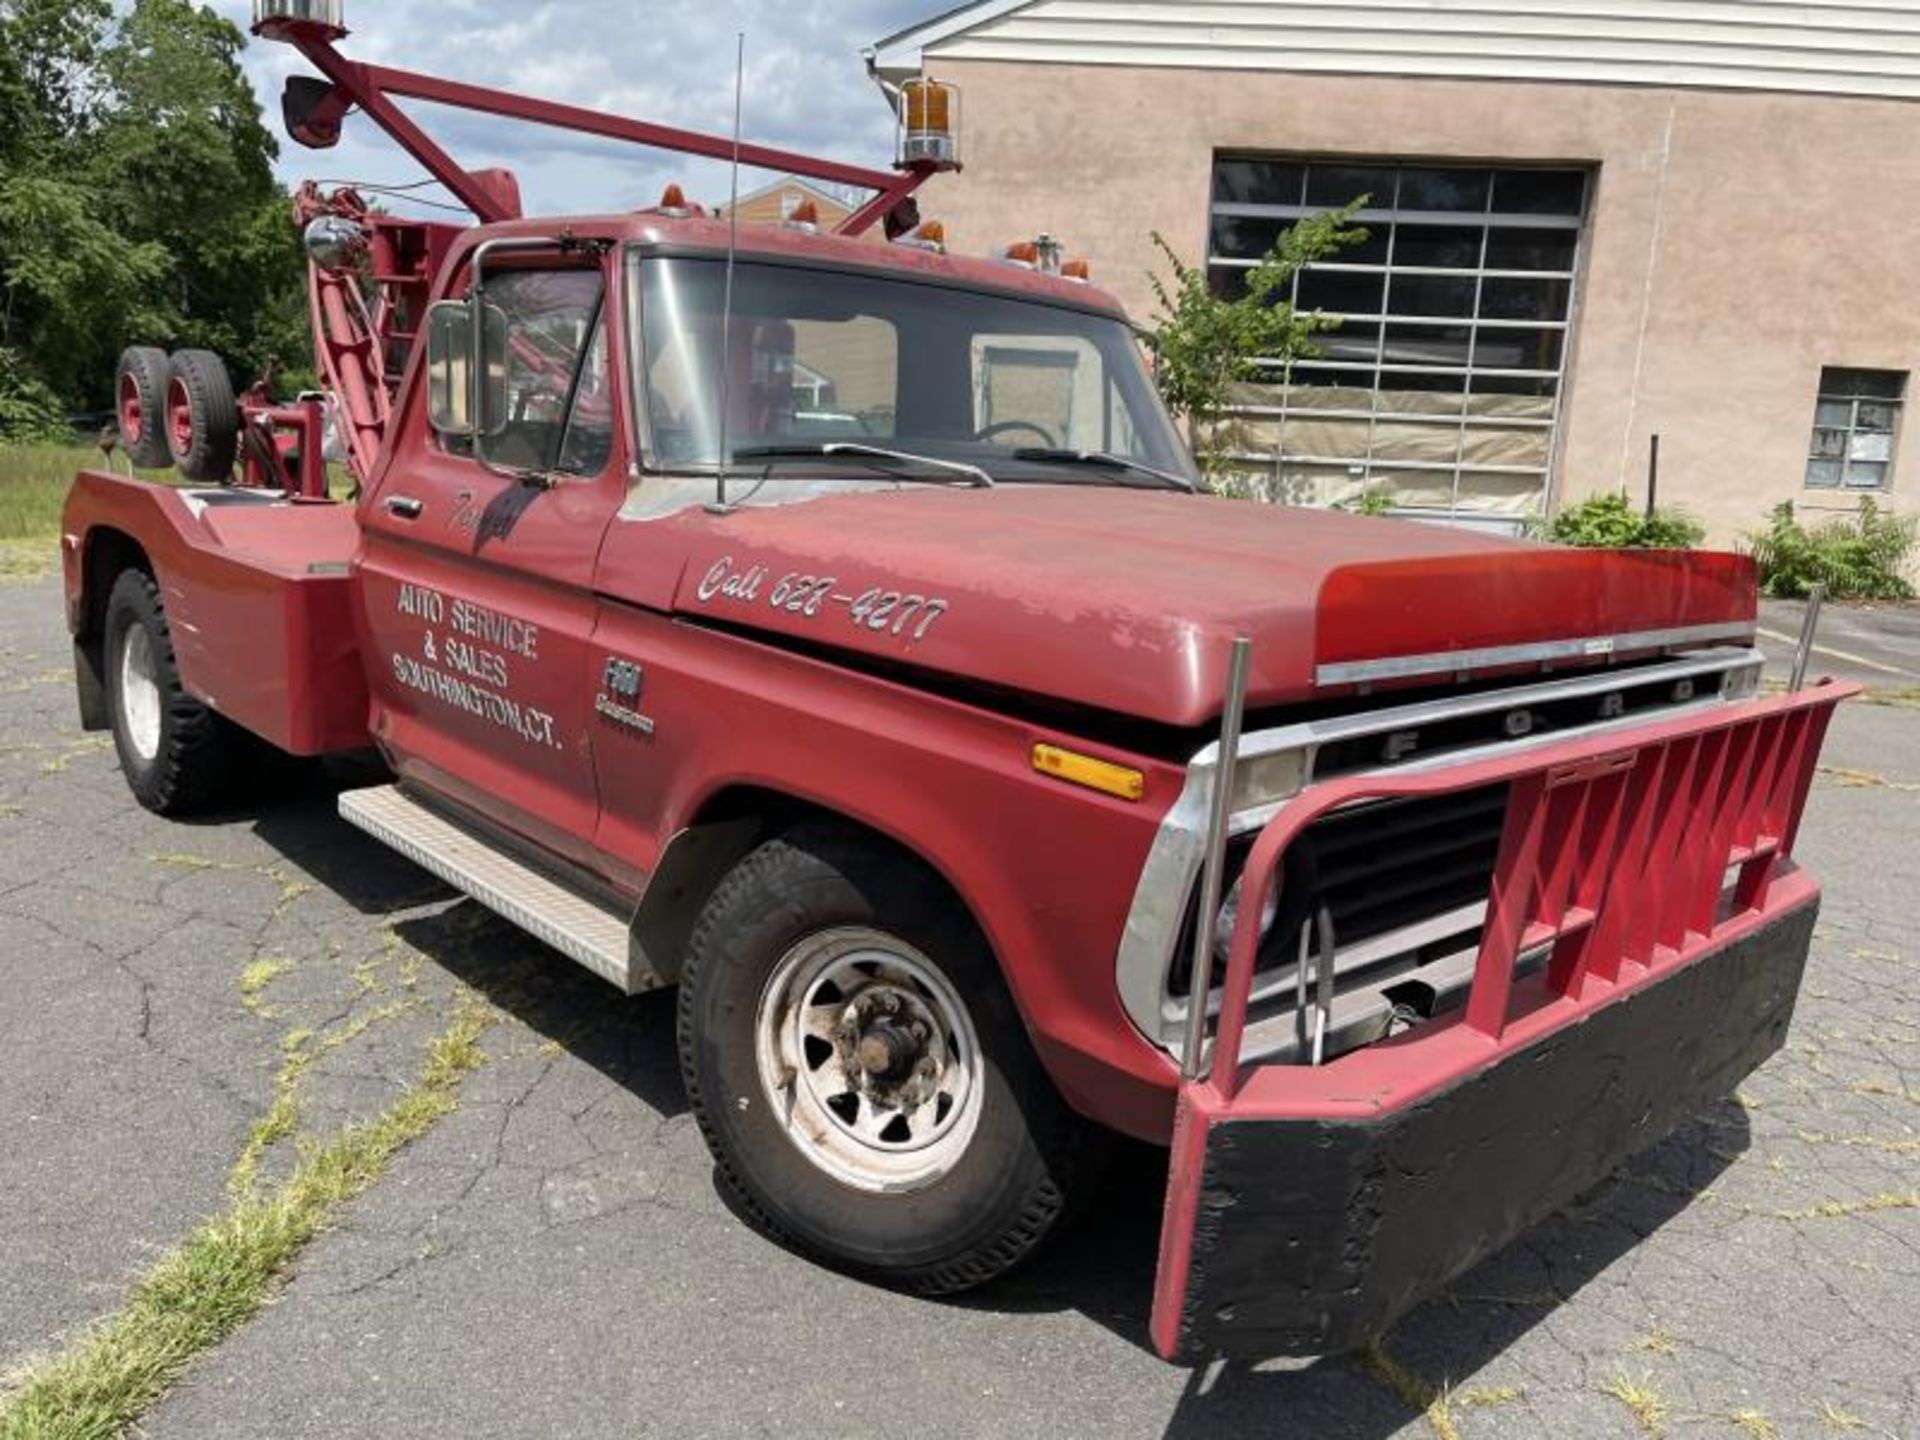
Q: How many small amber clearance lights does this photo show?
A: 5